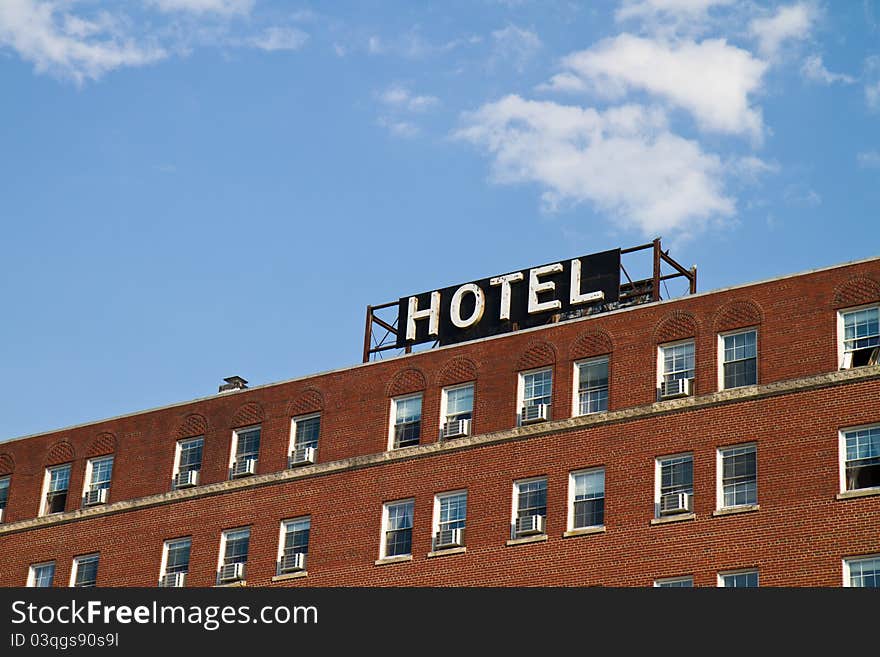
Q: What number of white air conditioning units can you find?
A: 13